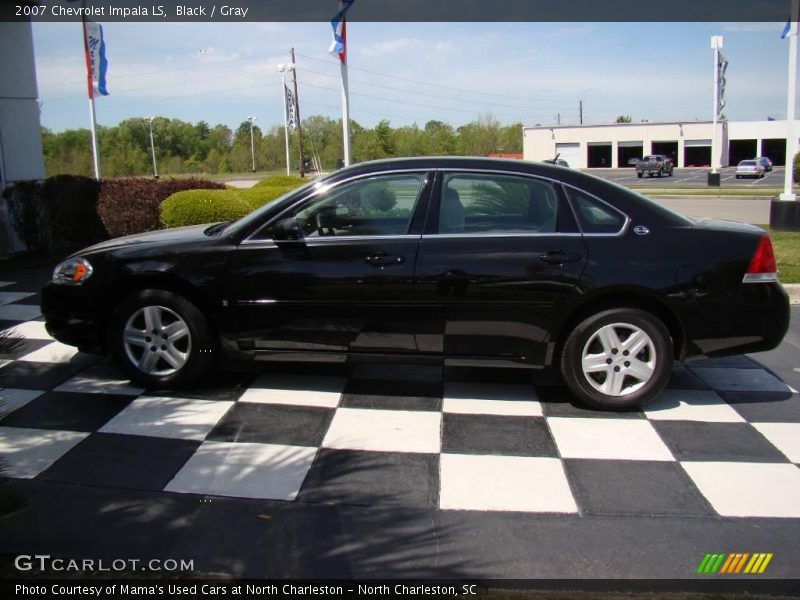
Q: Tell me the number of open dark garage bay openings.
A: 6